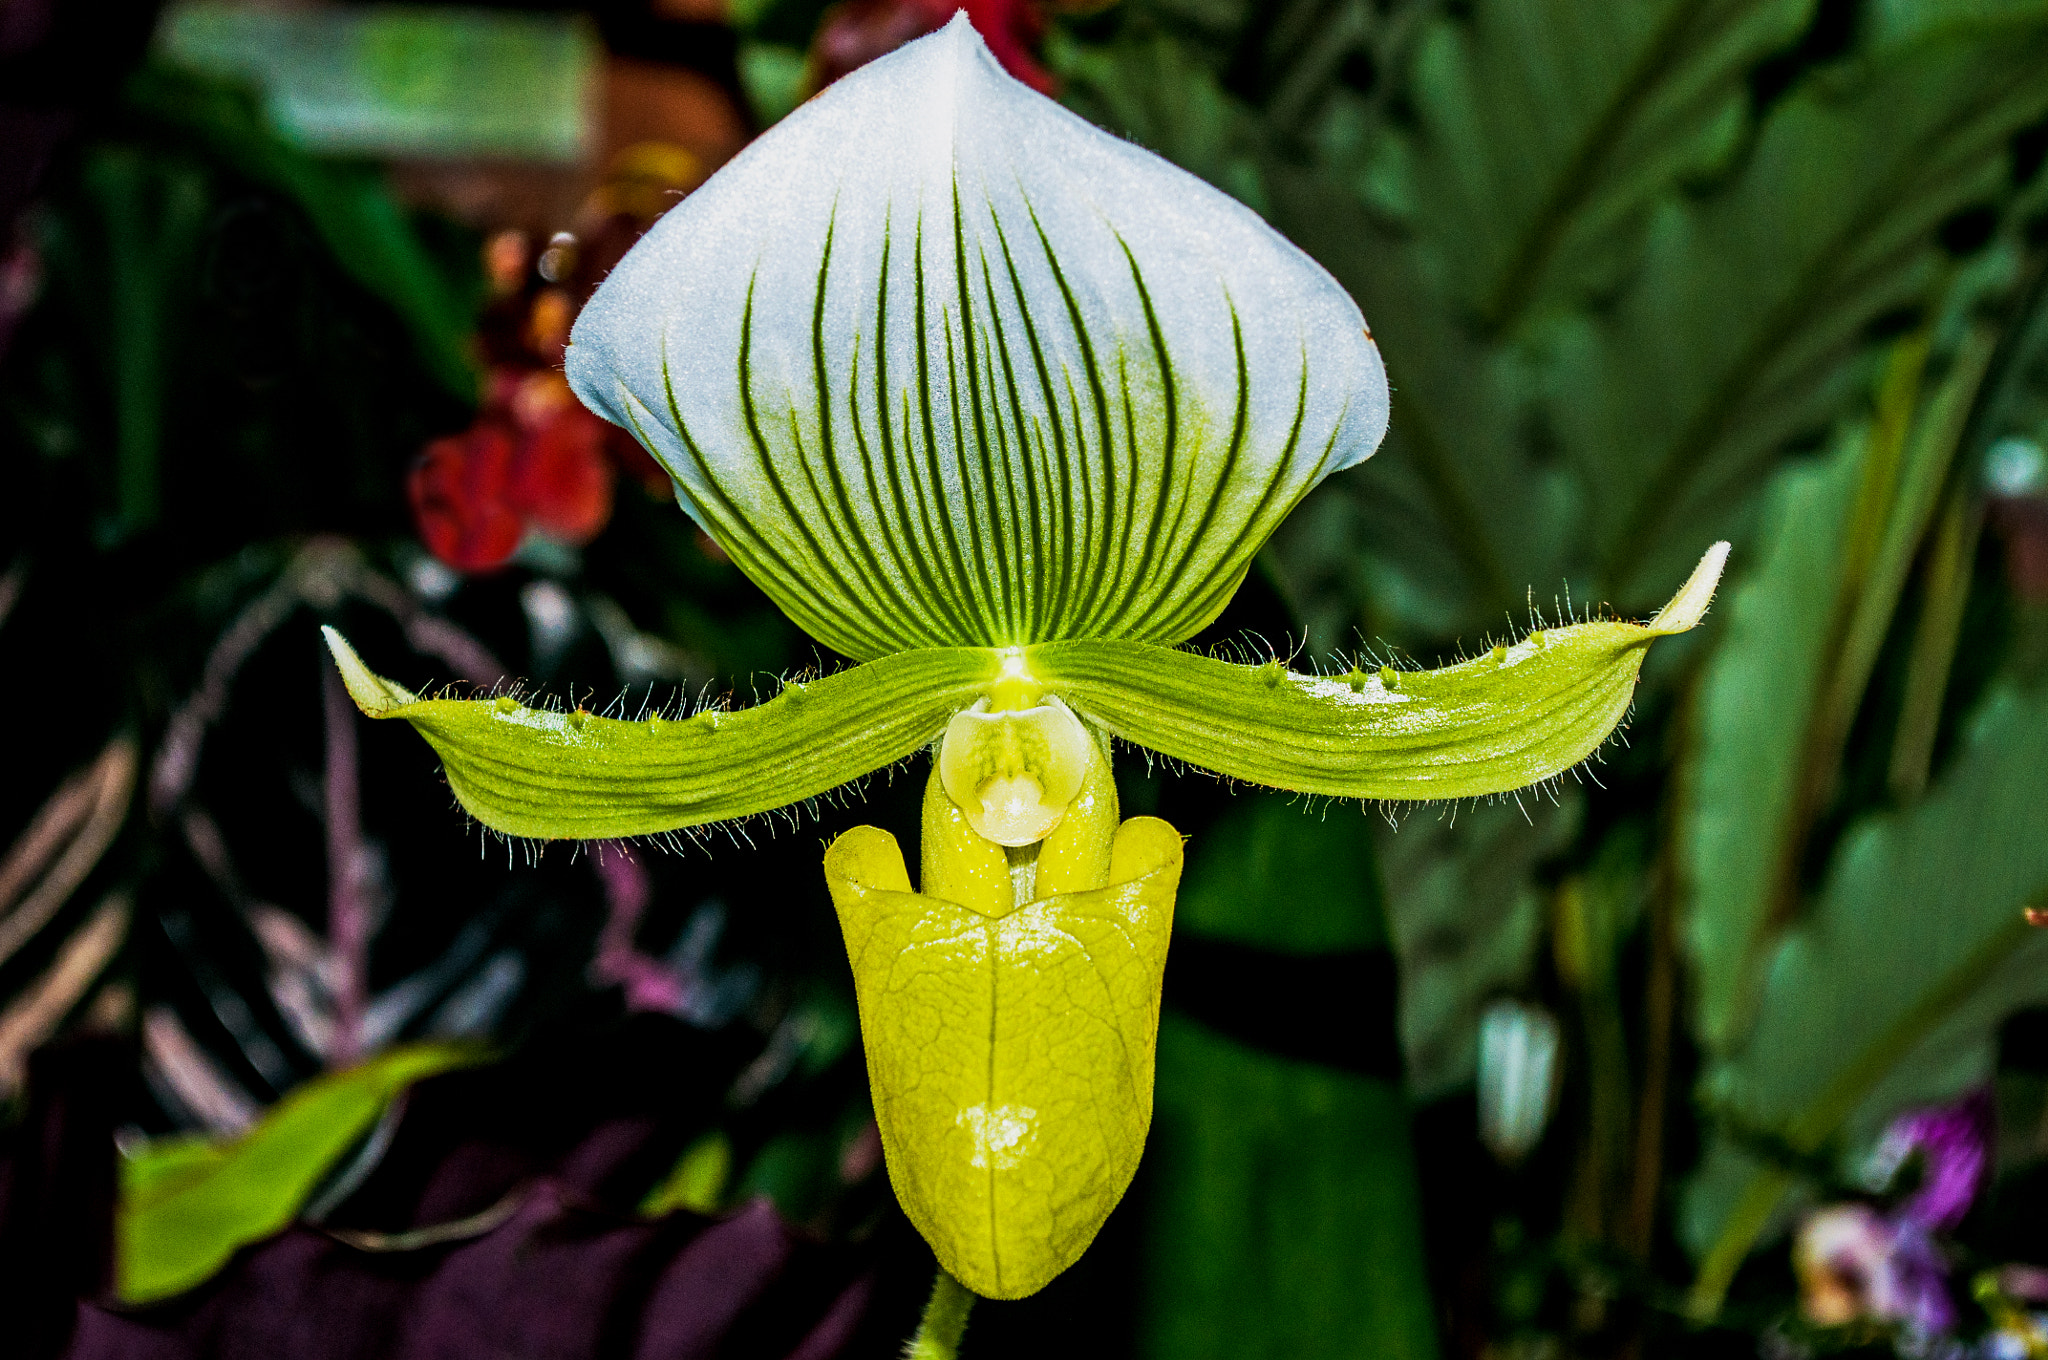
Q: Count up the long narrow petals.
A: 2